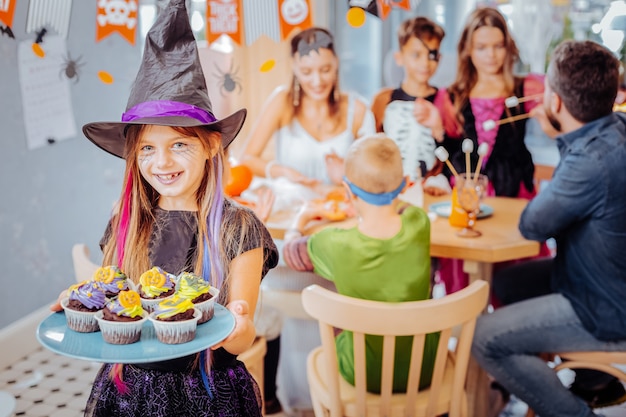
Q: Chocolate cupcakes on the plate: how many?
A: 6